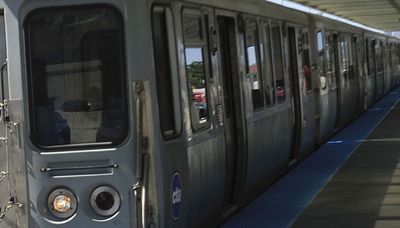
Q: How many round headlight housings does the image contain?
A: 2